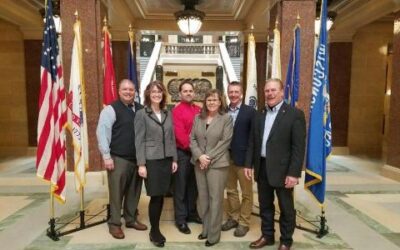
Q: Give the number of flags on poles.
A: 8